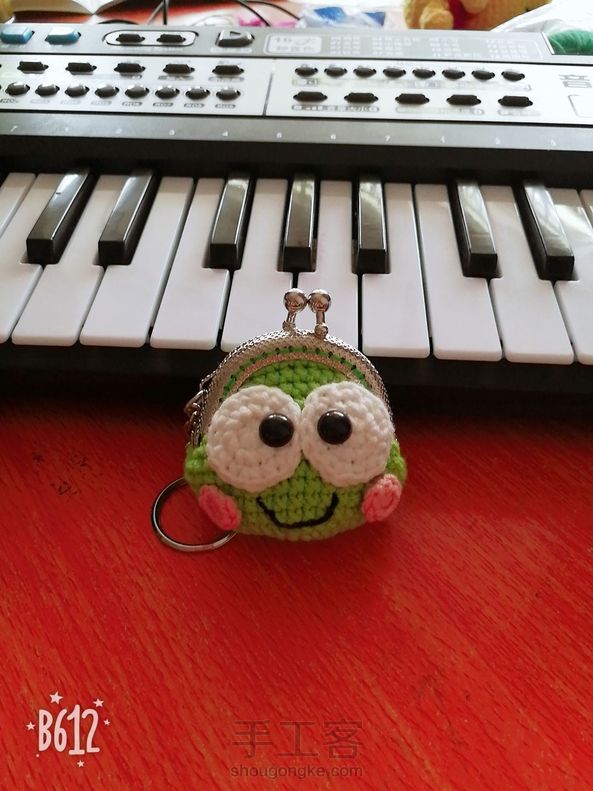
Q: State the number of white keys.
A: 12